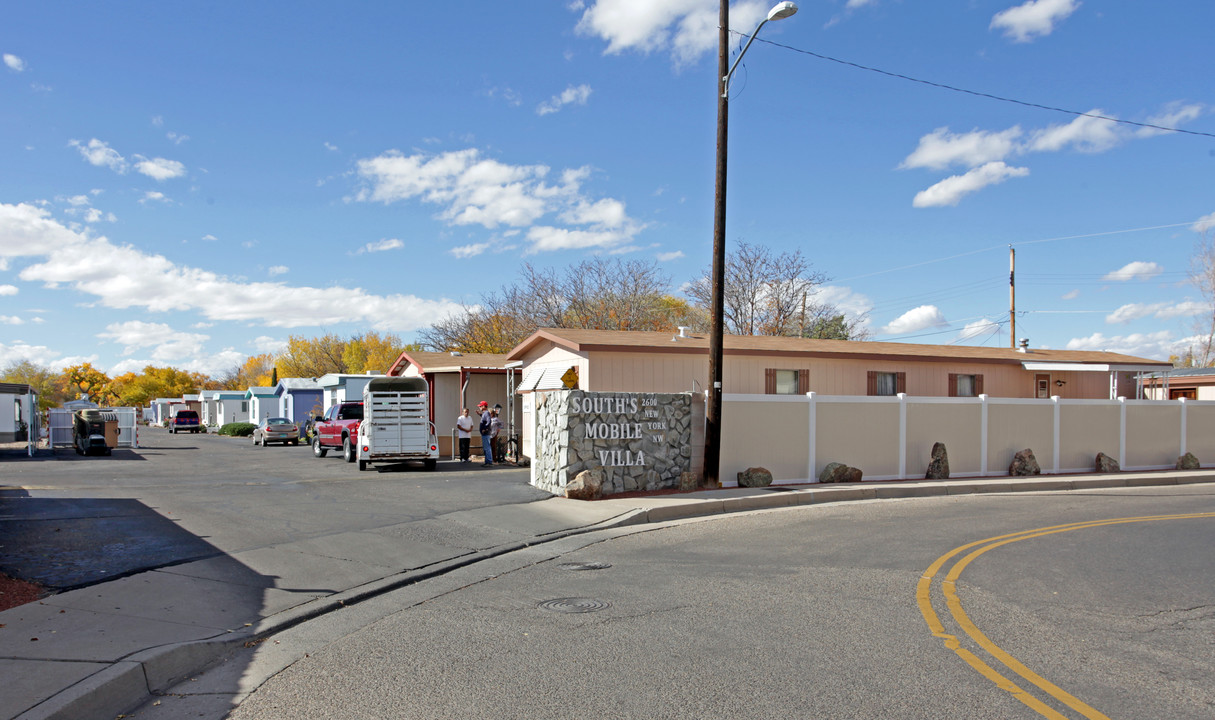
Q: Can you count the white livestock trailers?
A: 1